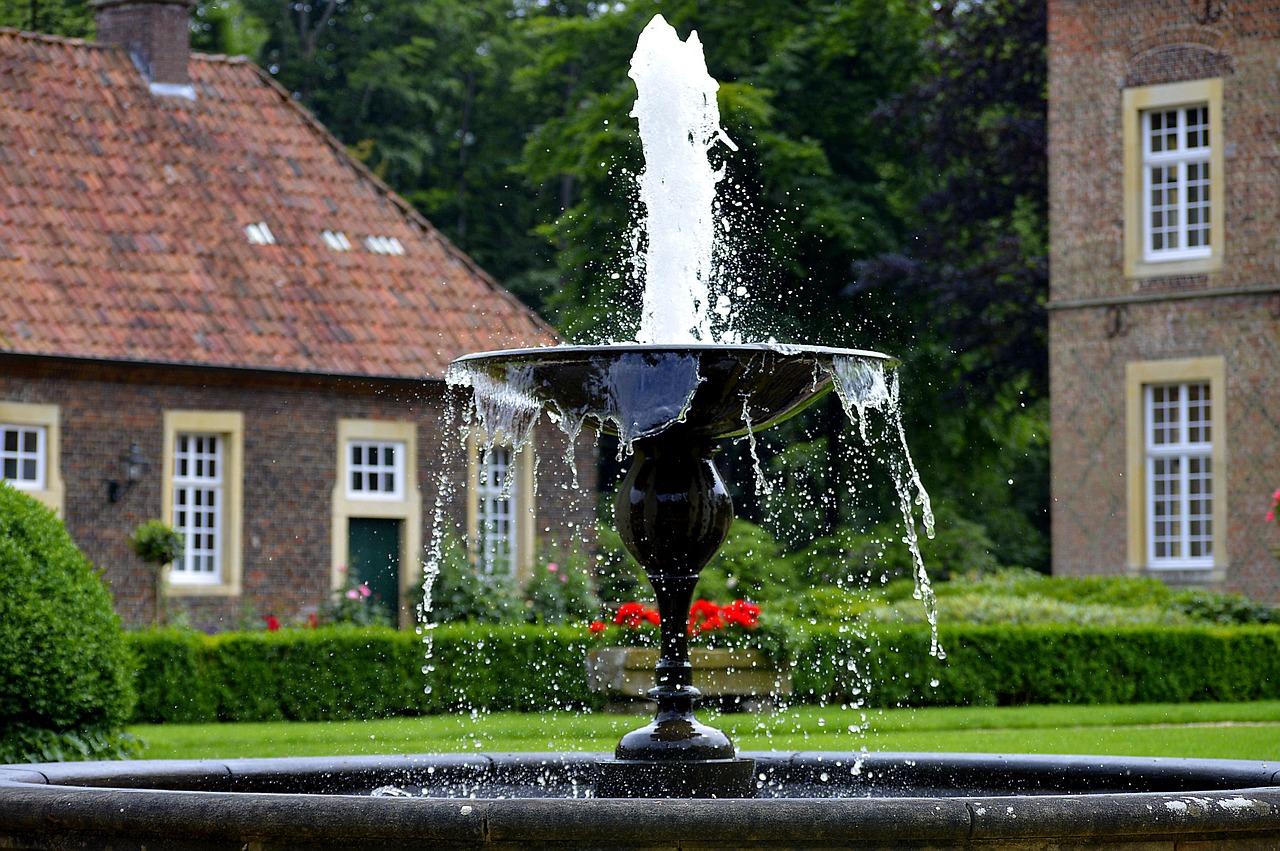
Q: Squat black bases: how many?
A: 1